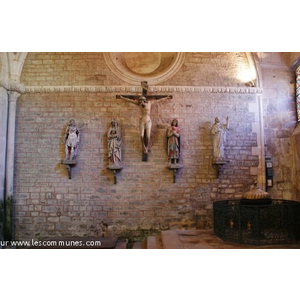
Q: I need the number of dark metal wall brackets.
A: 4